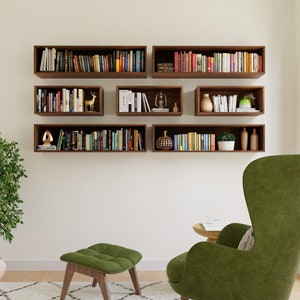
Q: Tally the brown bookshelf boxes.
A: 7